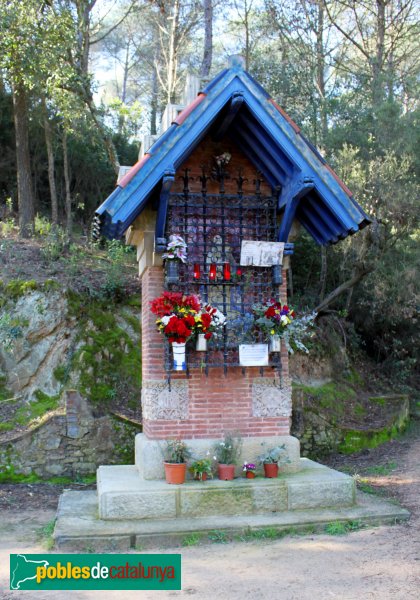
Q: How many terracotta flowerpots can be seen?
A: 5